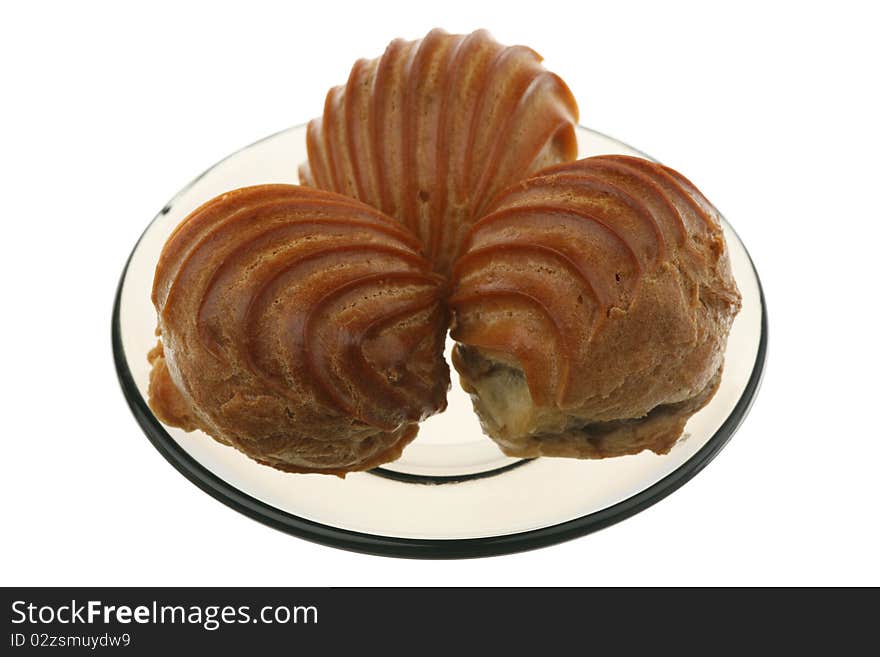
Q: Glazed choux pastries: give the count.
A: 3